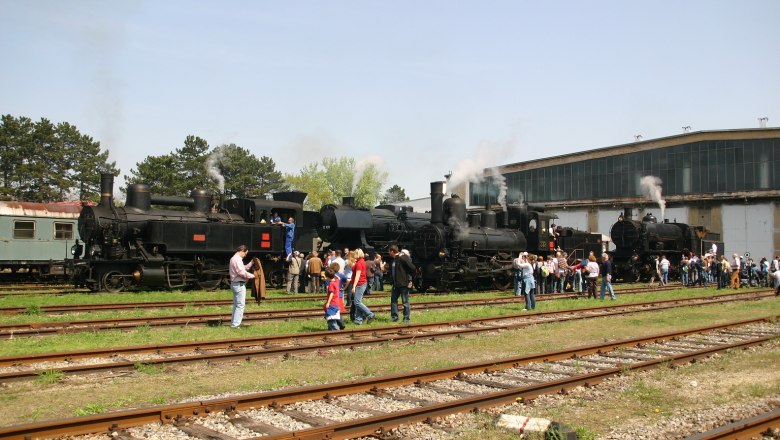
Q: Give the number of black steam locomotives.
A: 4